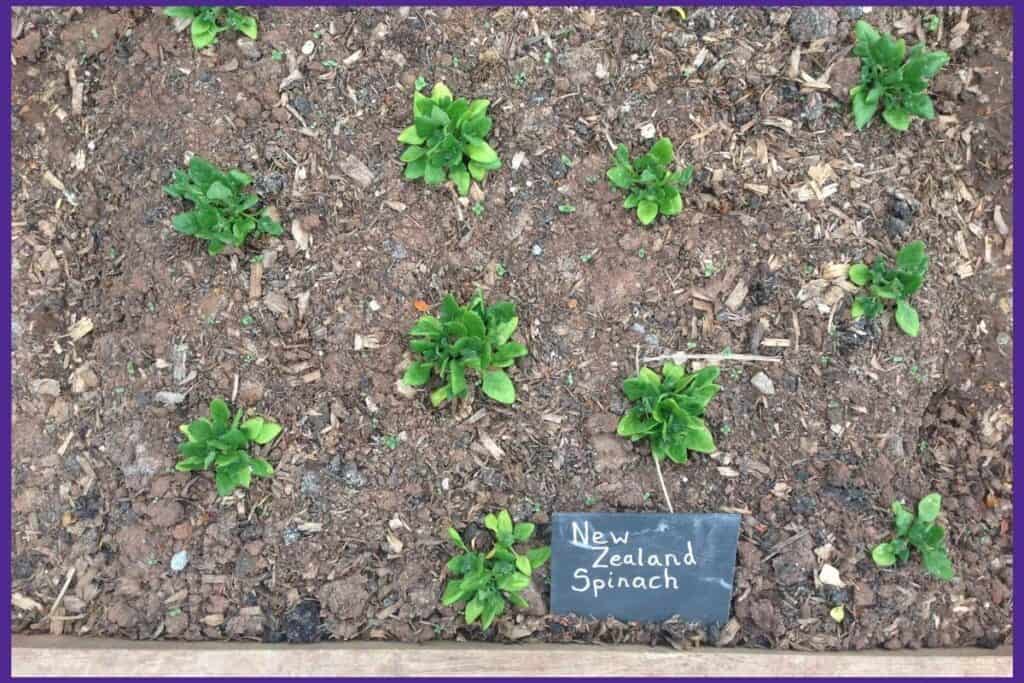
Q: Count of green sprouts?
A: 11